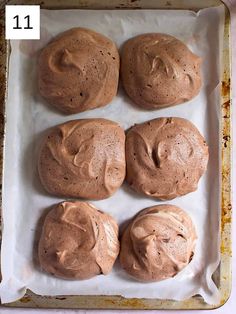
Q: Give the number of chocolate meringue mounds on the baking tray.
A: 6